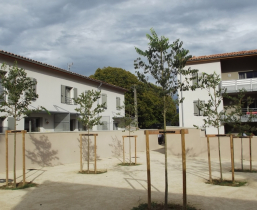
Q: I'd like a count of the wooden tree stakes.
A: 11